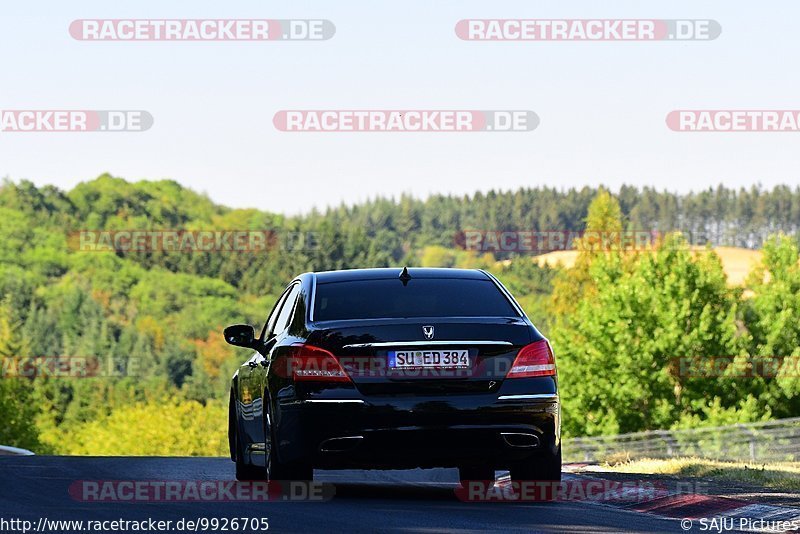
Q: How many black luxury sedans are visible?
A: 1